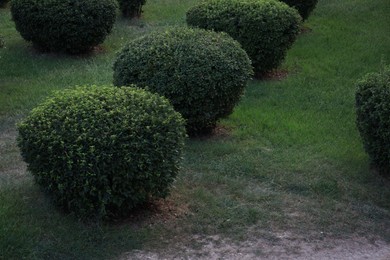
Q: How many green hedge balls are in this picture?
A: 7